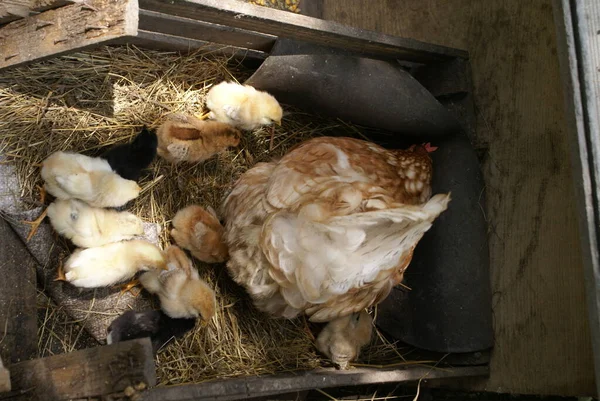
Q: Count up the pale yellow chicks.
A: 4